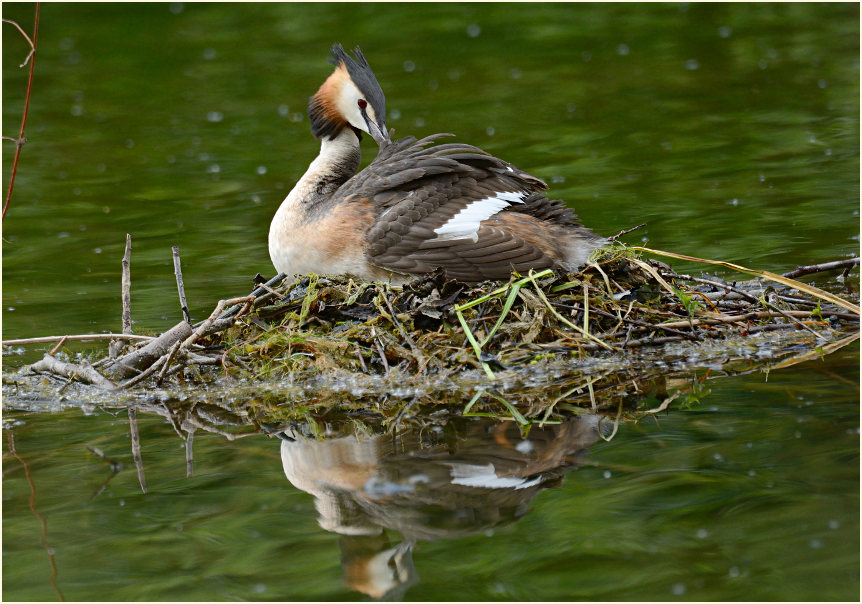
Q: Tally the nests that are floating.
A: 1